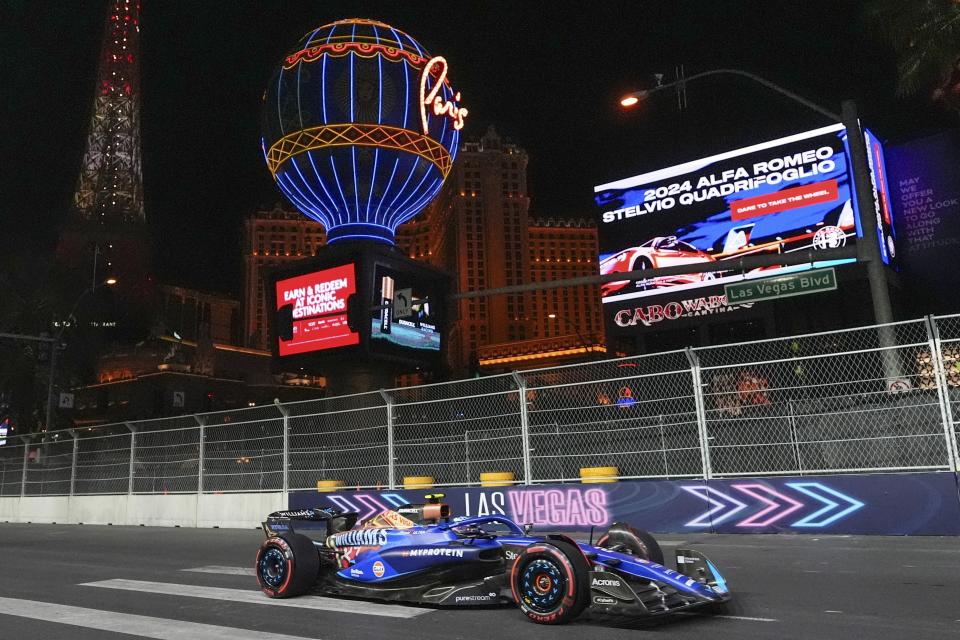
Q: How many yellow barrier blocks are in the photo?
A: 4